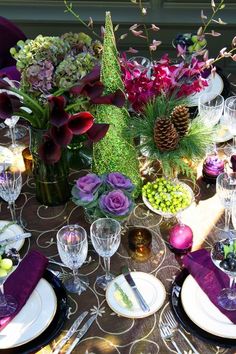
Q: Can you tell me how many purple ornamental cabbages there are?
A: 3